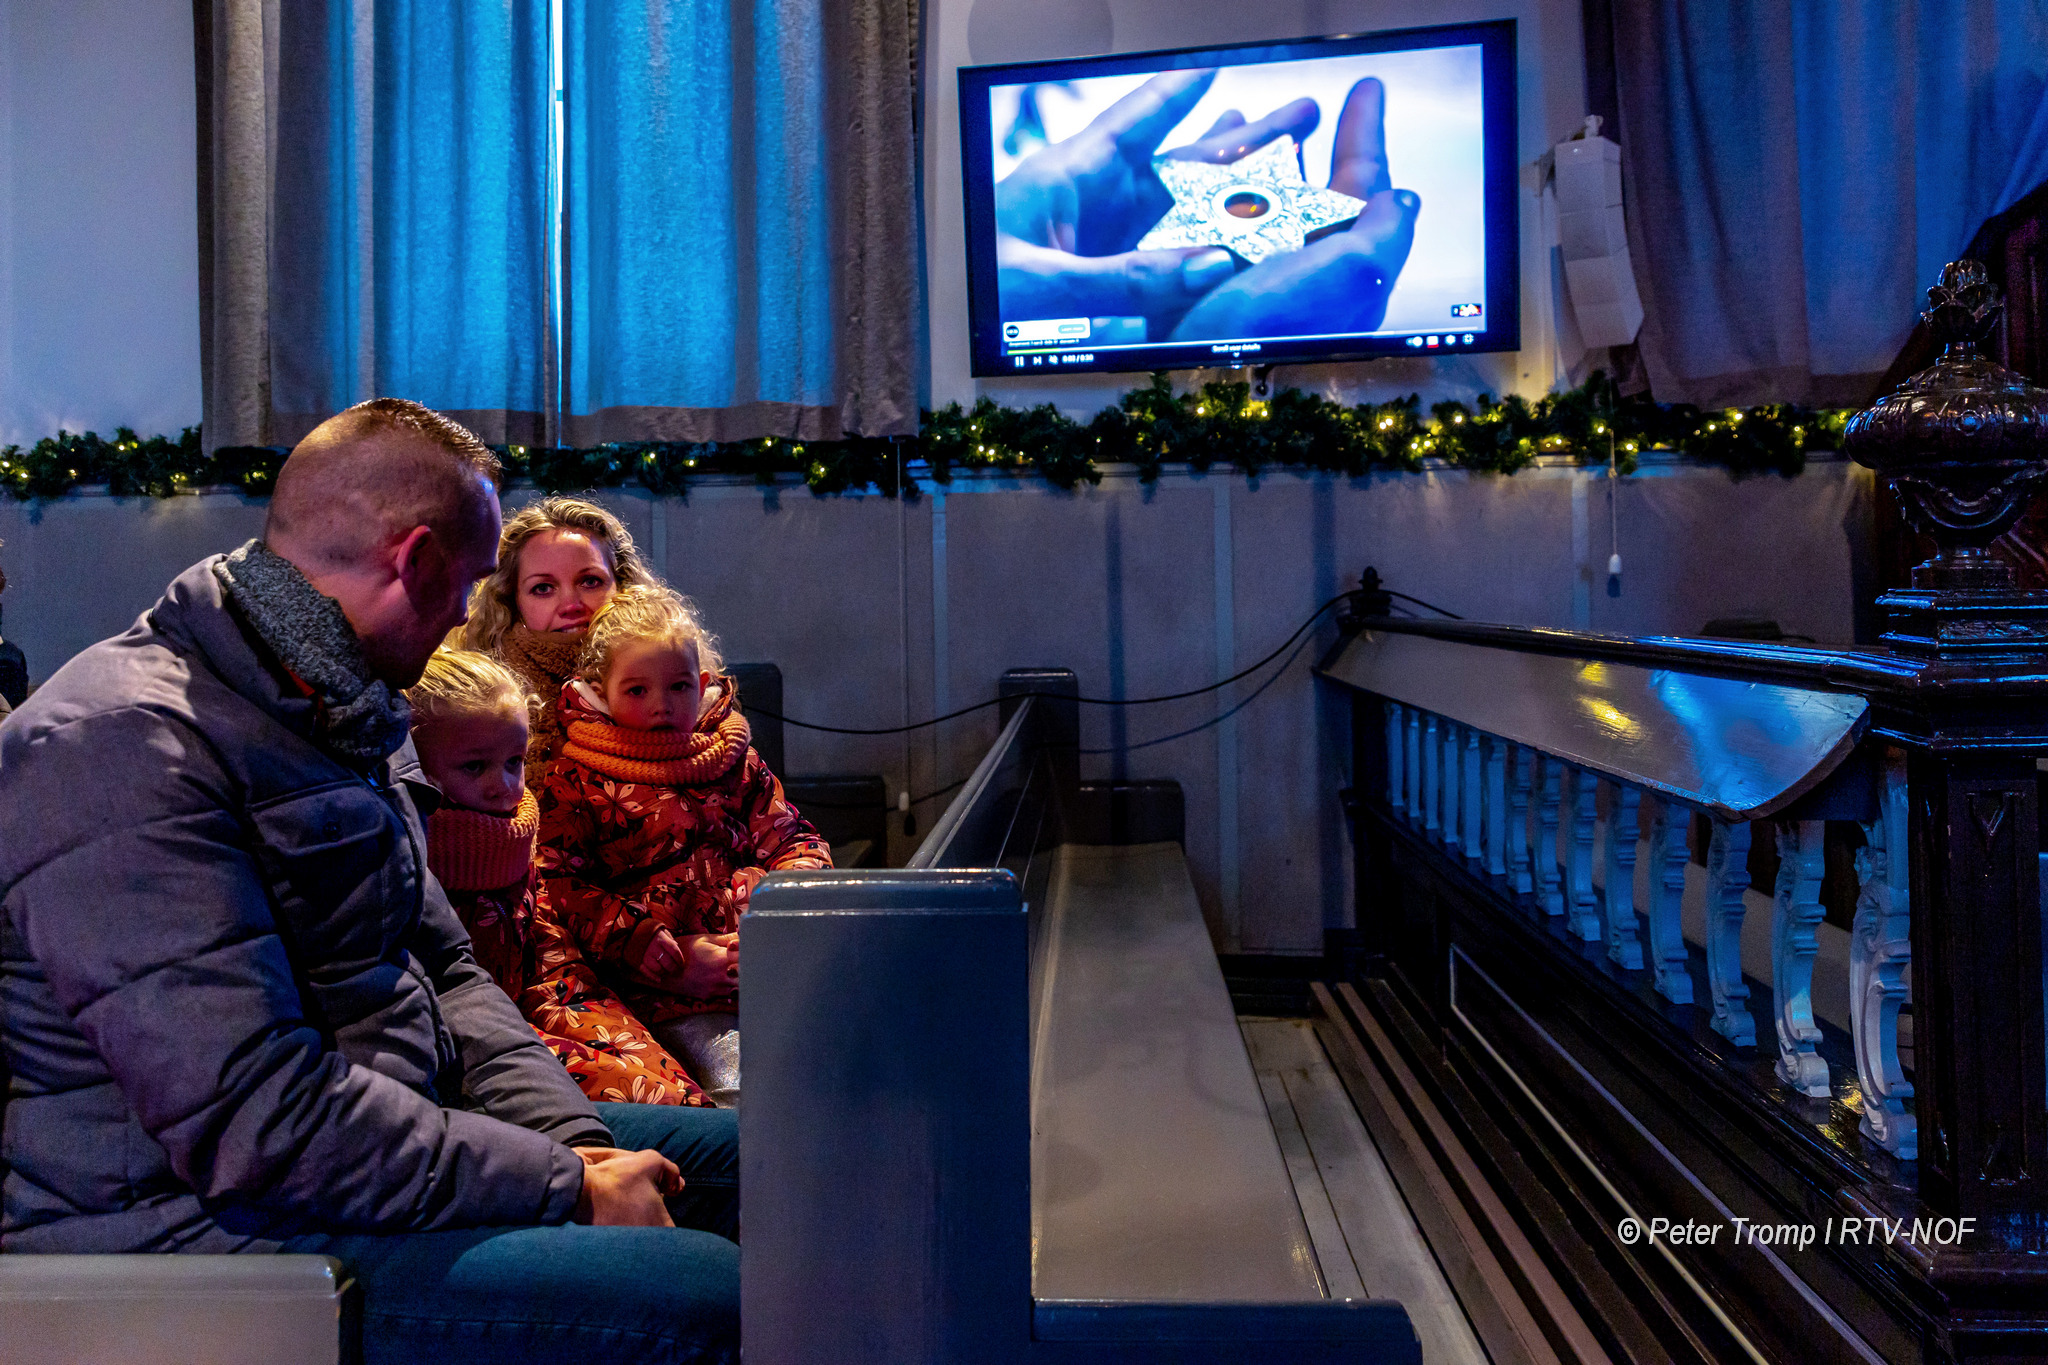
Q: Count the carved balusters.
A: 14